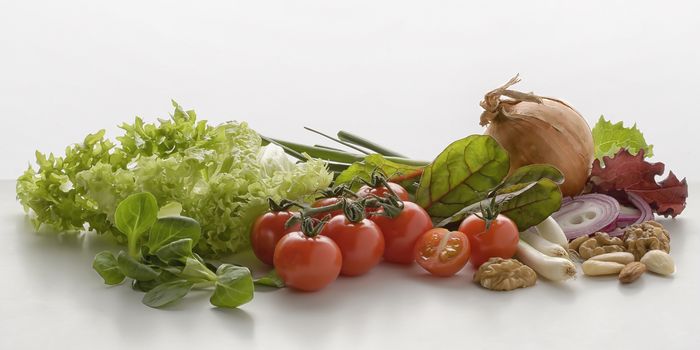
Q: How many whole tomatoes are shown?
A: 7